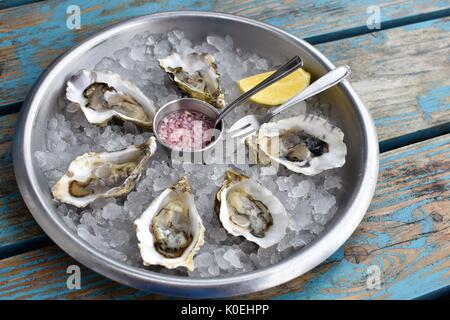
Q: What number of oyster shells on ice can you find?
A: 6